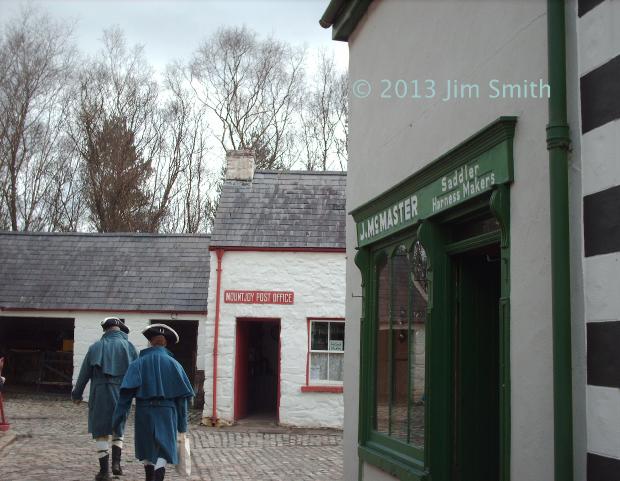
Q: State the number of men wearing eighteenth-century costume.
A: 2